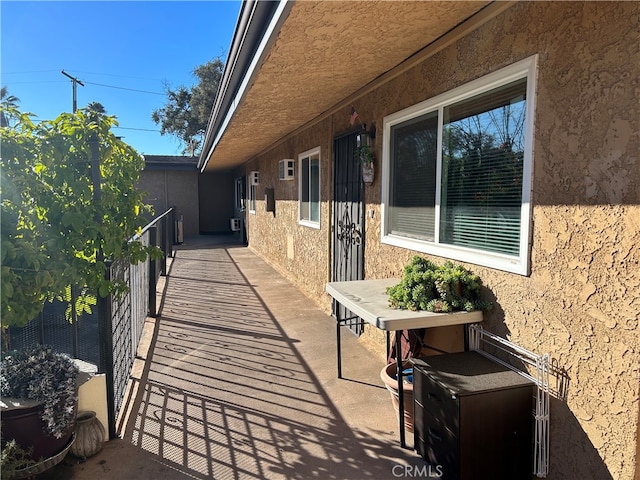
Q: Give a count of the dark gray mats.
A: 0